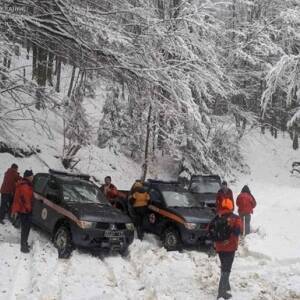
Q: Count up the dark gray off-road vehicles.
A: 3